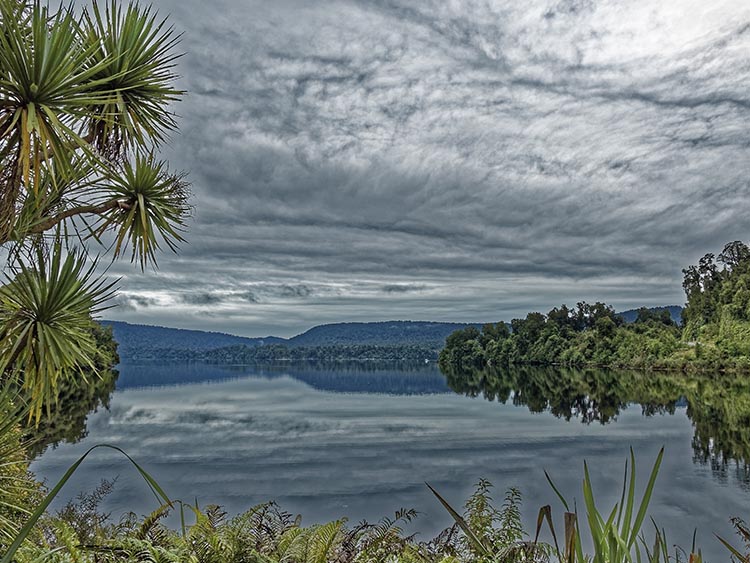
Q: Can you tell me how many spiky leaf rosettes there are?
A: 4